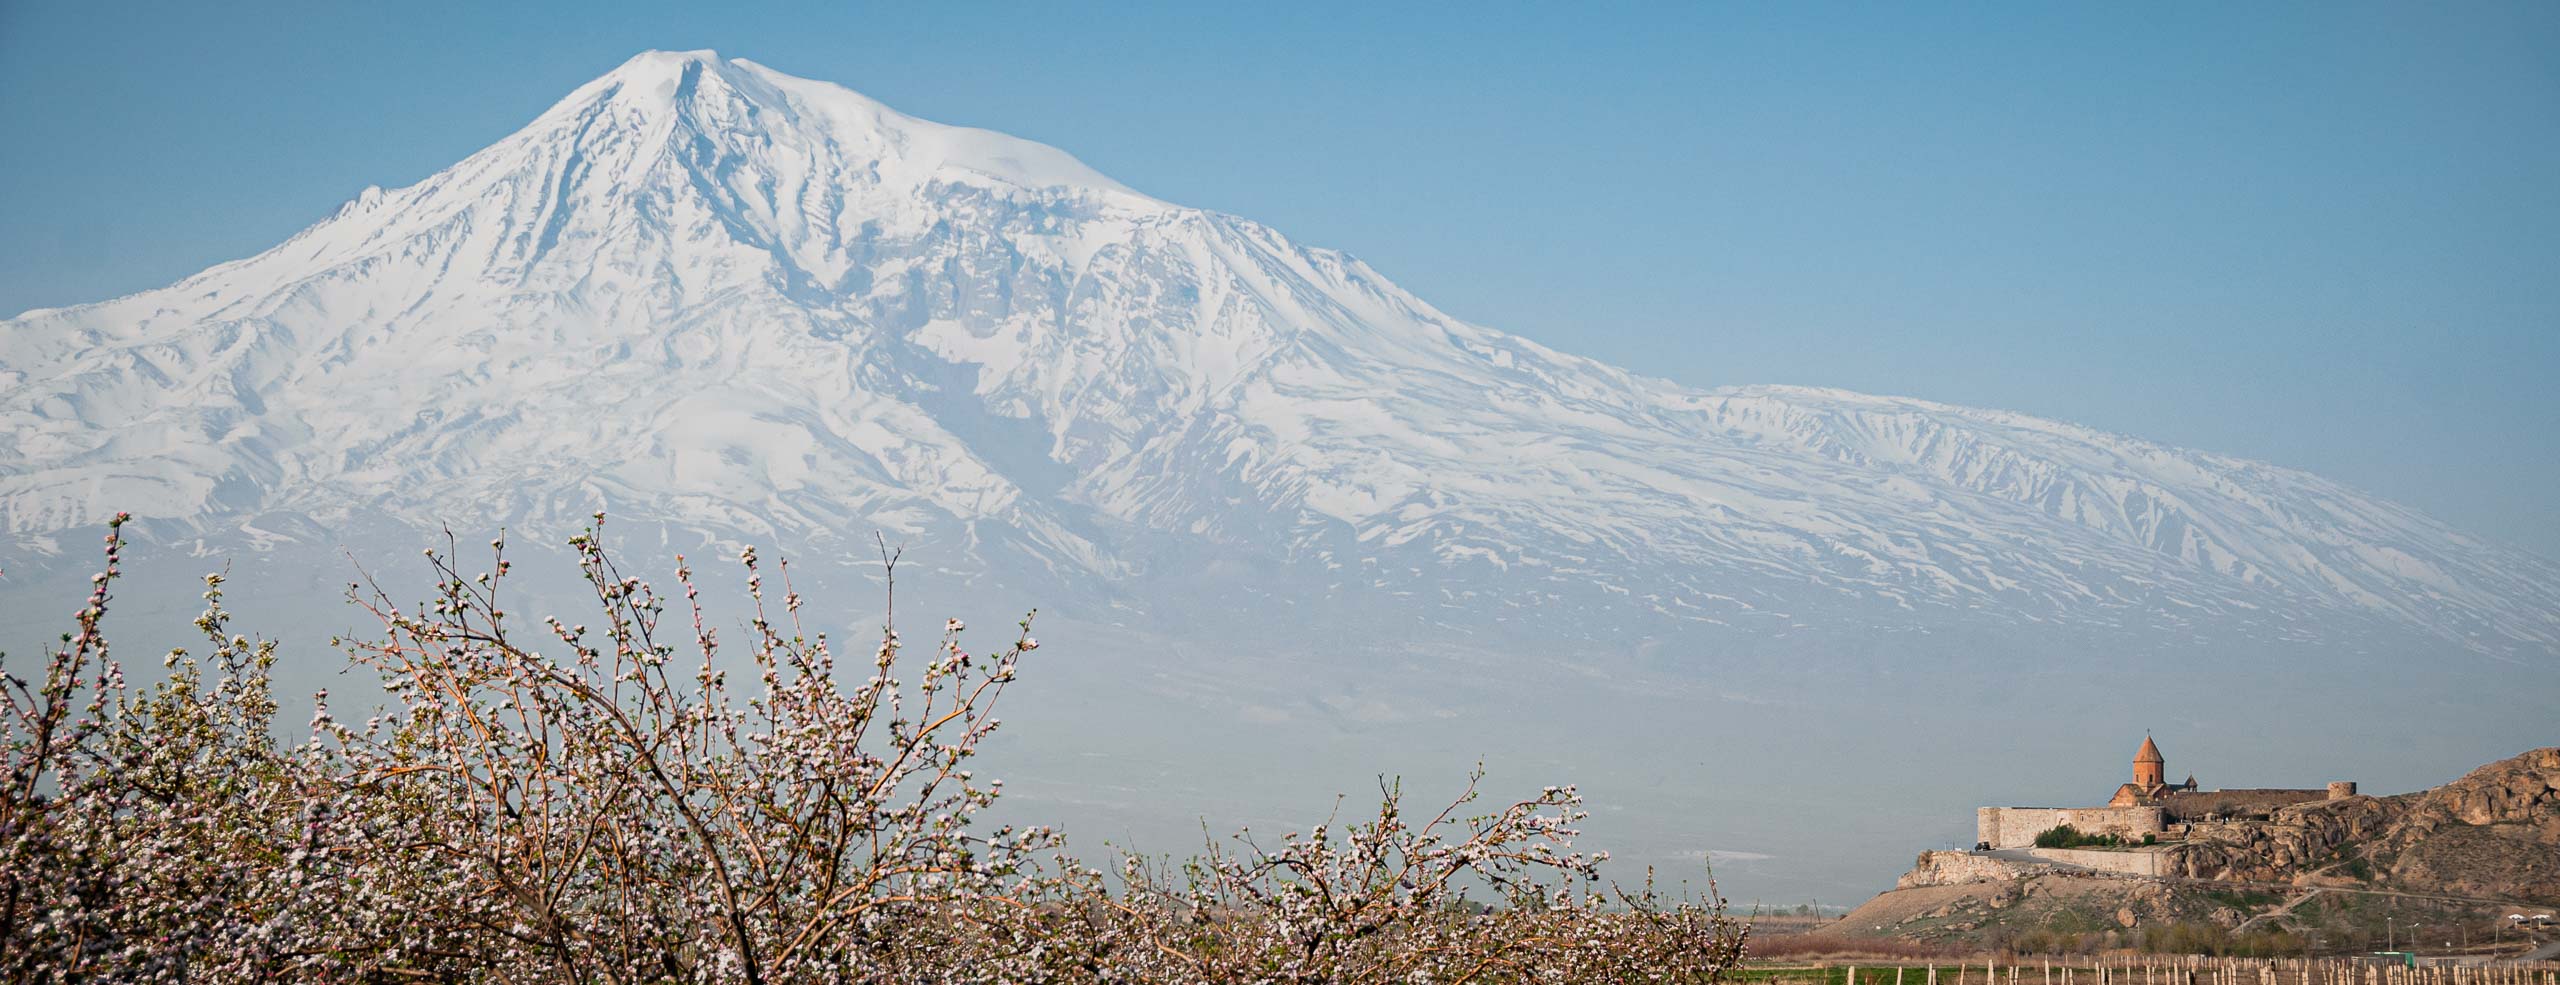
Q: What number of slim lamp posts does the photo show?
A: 5